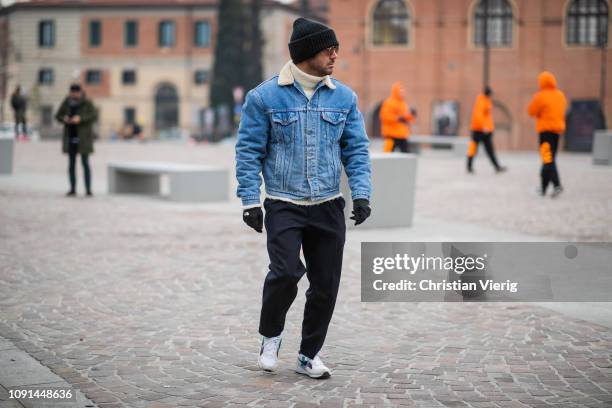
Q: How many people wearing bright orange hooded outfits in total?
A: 3